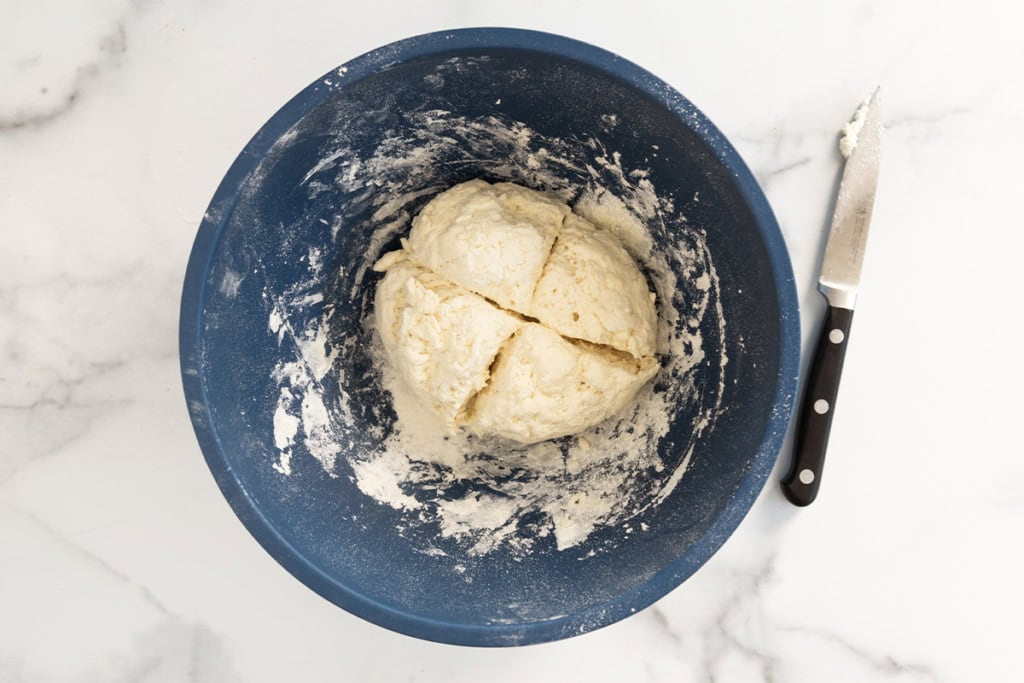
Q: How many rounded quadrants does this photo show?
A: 4